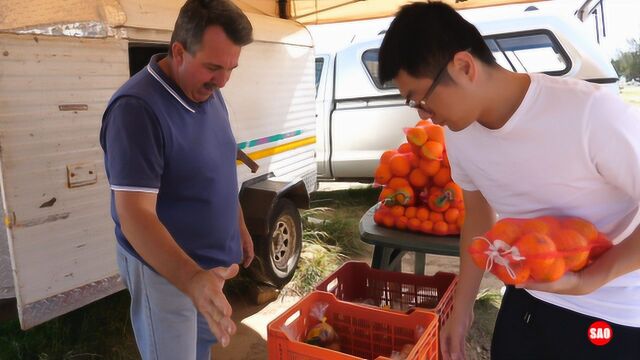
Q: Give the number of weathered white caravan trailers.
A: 1